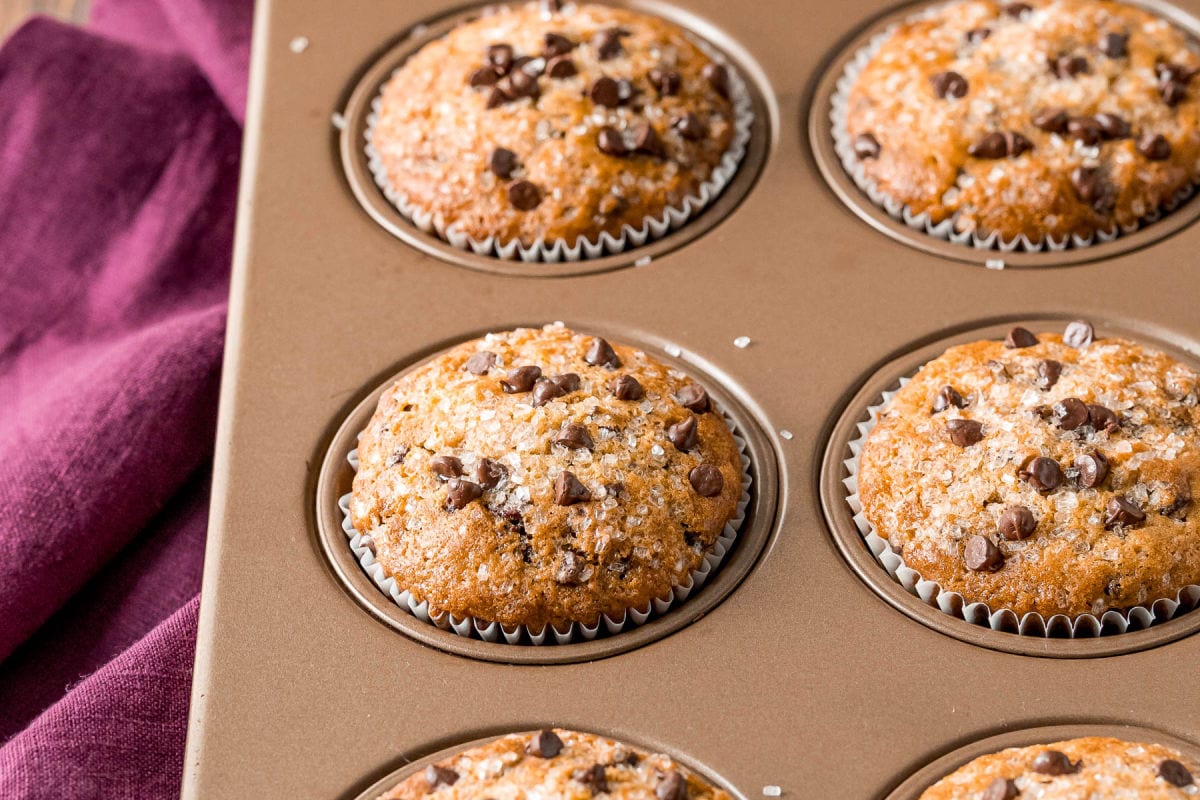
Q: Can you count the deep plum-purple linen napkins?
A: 1